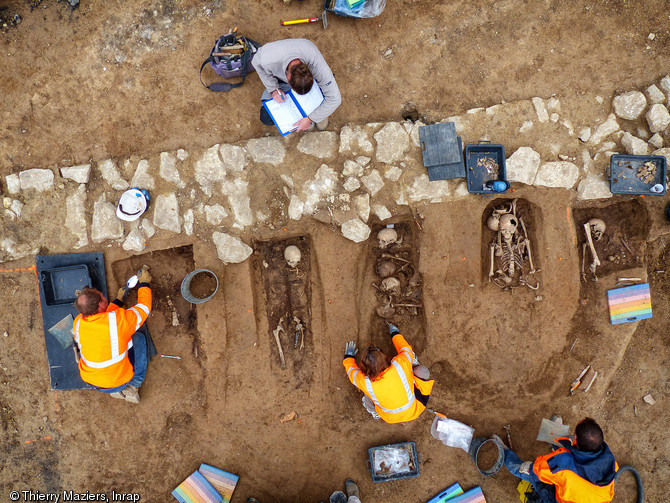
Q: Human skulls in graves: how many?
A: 7